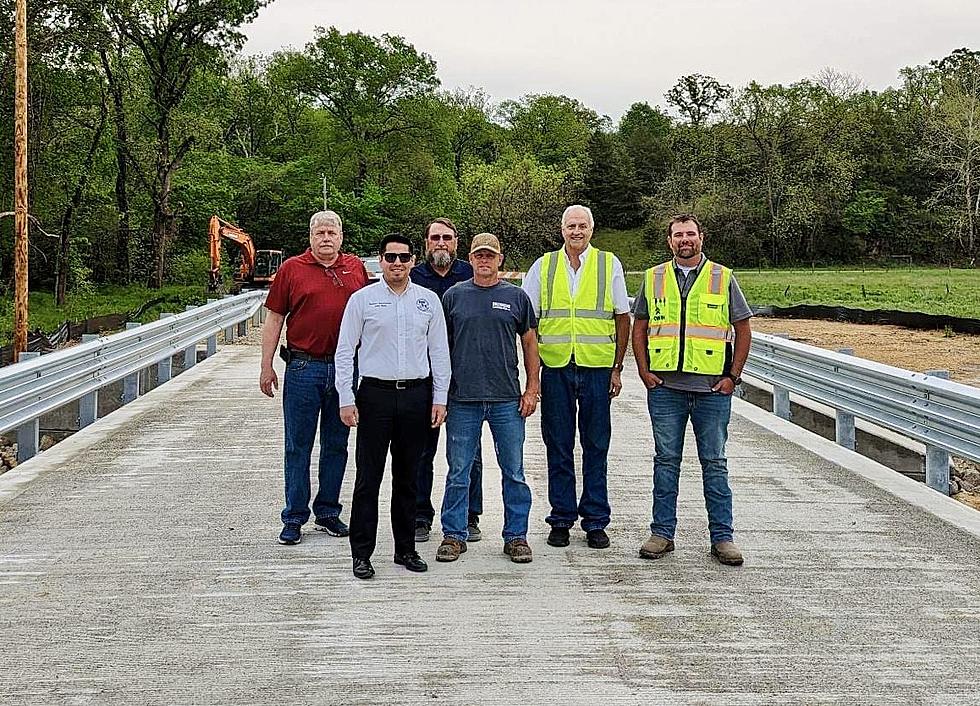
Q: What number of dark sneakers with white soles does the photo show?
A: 2